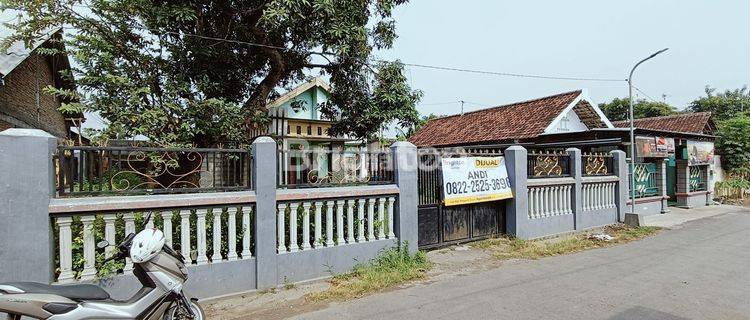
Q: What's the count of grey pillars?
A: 6